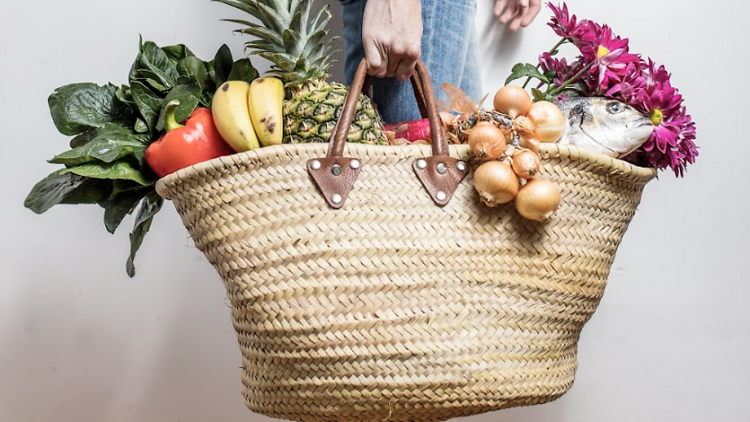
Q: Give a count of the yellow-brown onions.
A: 6